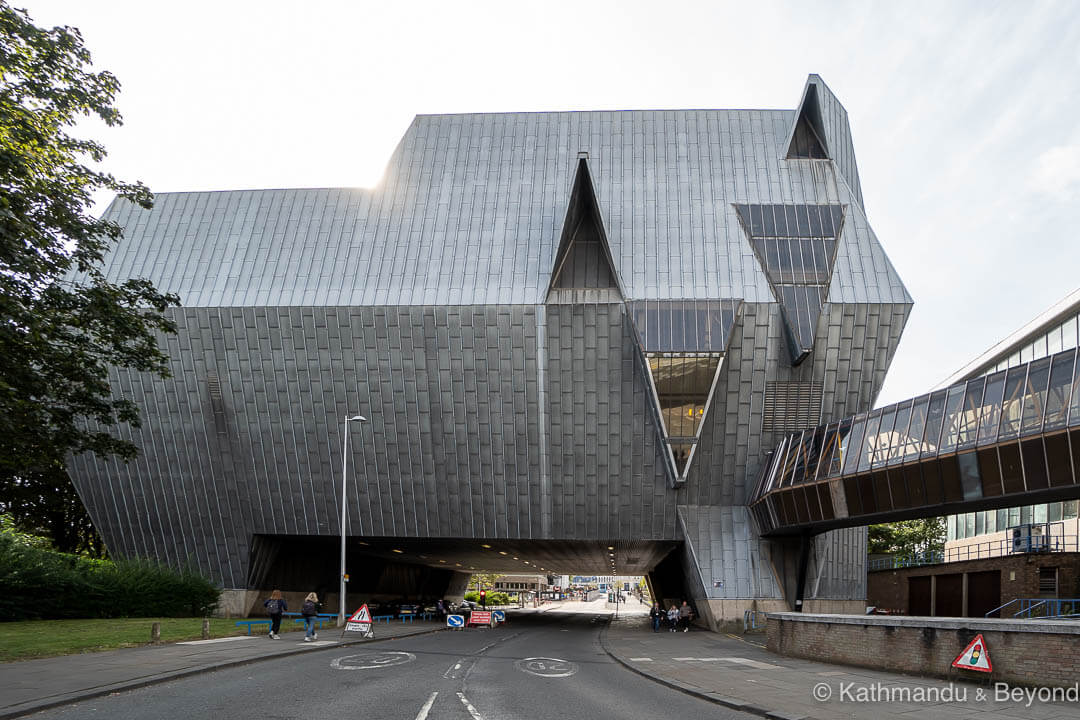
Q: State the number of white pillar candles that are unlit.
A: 0